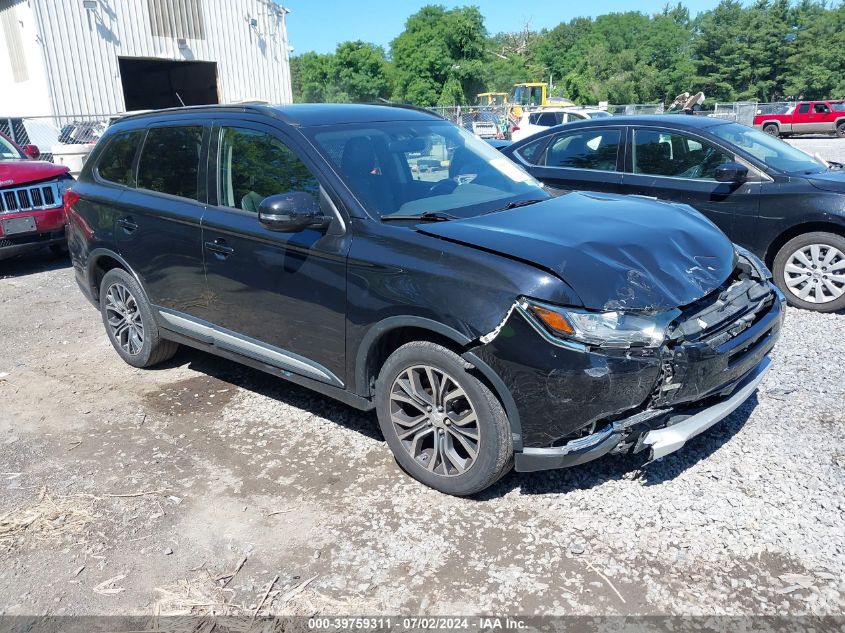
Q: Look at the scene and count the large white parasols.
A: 0